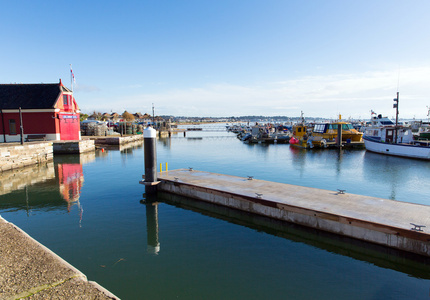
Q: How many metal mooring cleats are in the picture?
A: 6